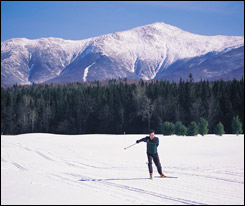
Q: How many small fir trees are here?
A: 6